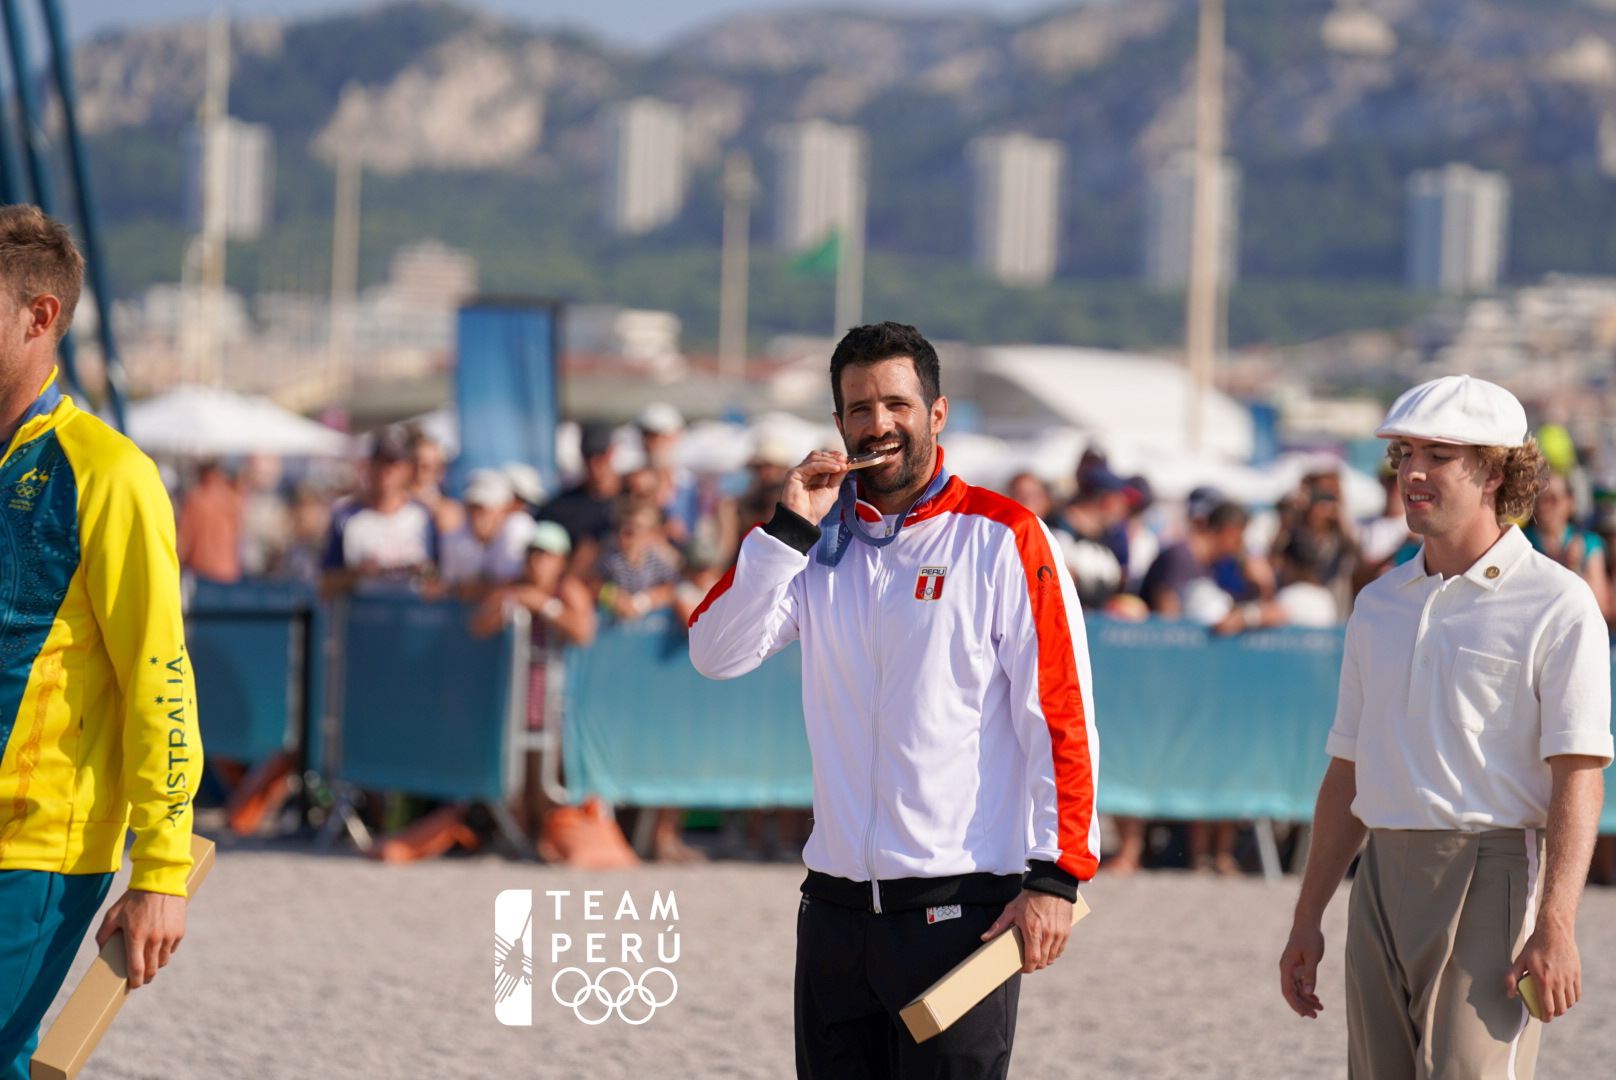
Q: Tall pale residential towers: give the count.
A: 6